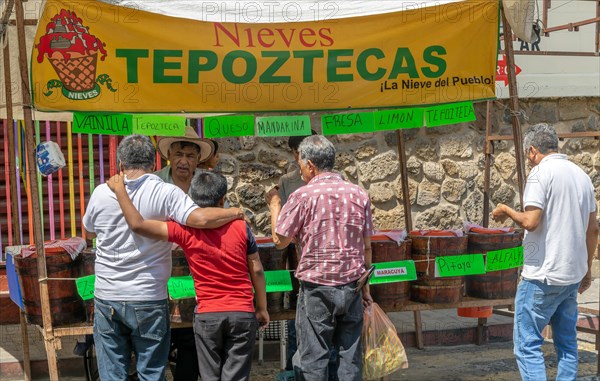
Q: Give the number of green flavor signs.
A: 13